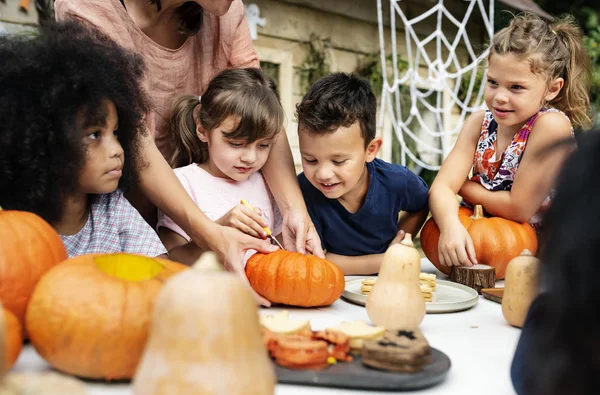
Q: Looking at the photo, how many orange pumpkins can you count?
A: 5